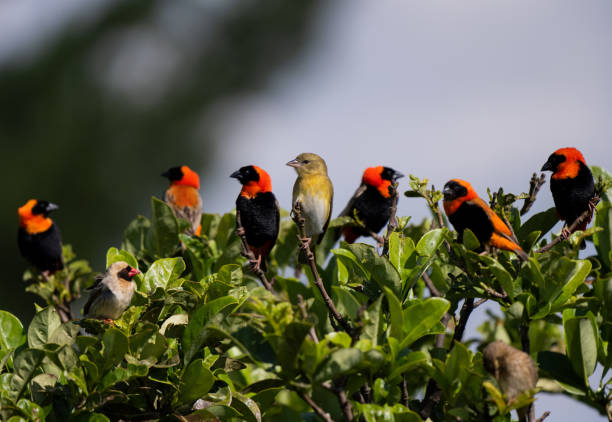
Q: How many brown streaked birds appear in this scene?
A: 1